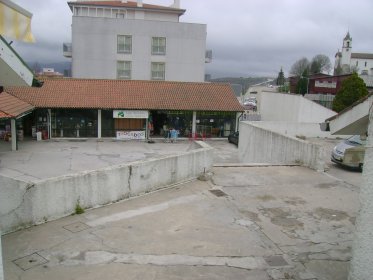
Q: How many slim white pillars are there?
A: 6